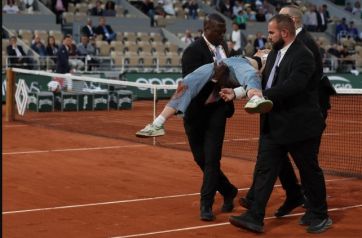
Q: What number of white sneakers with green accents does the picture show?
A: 2